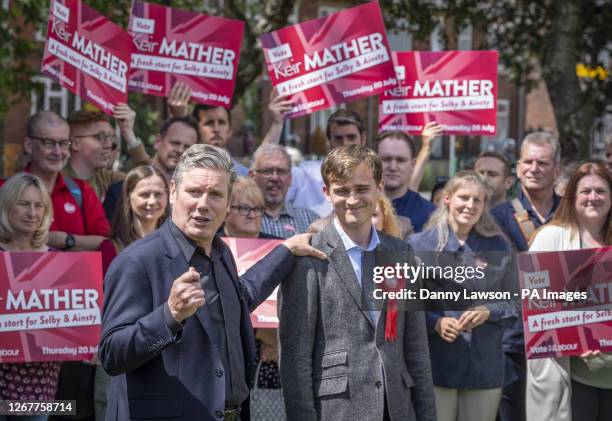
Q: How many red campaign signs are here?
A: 7